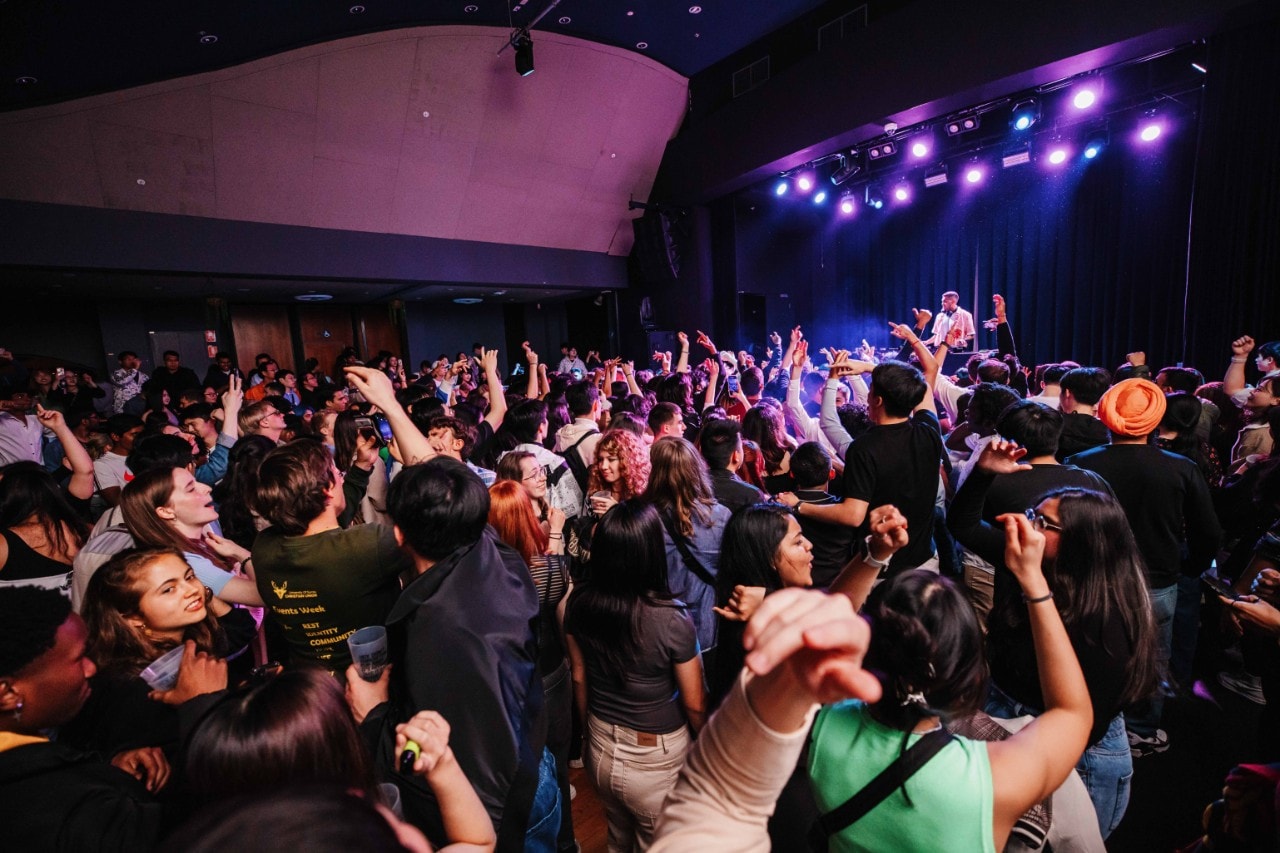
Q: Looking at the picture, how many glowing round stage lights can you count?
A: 13